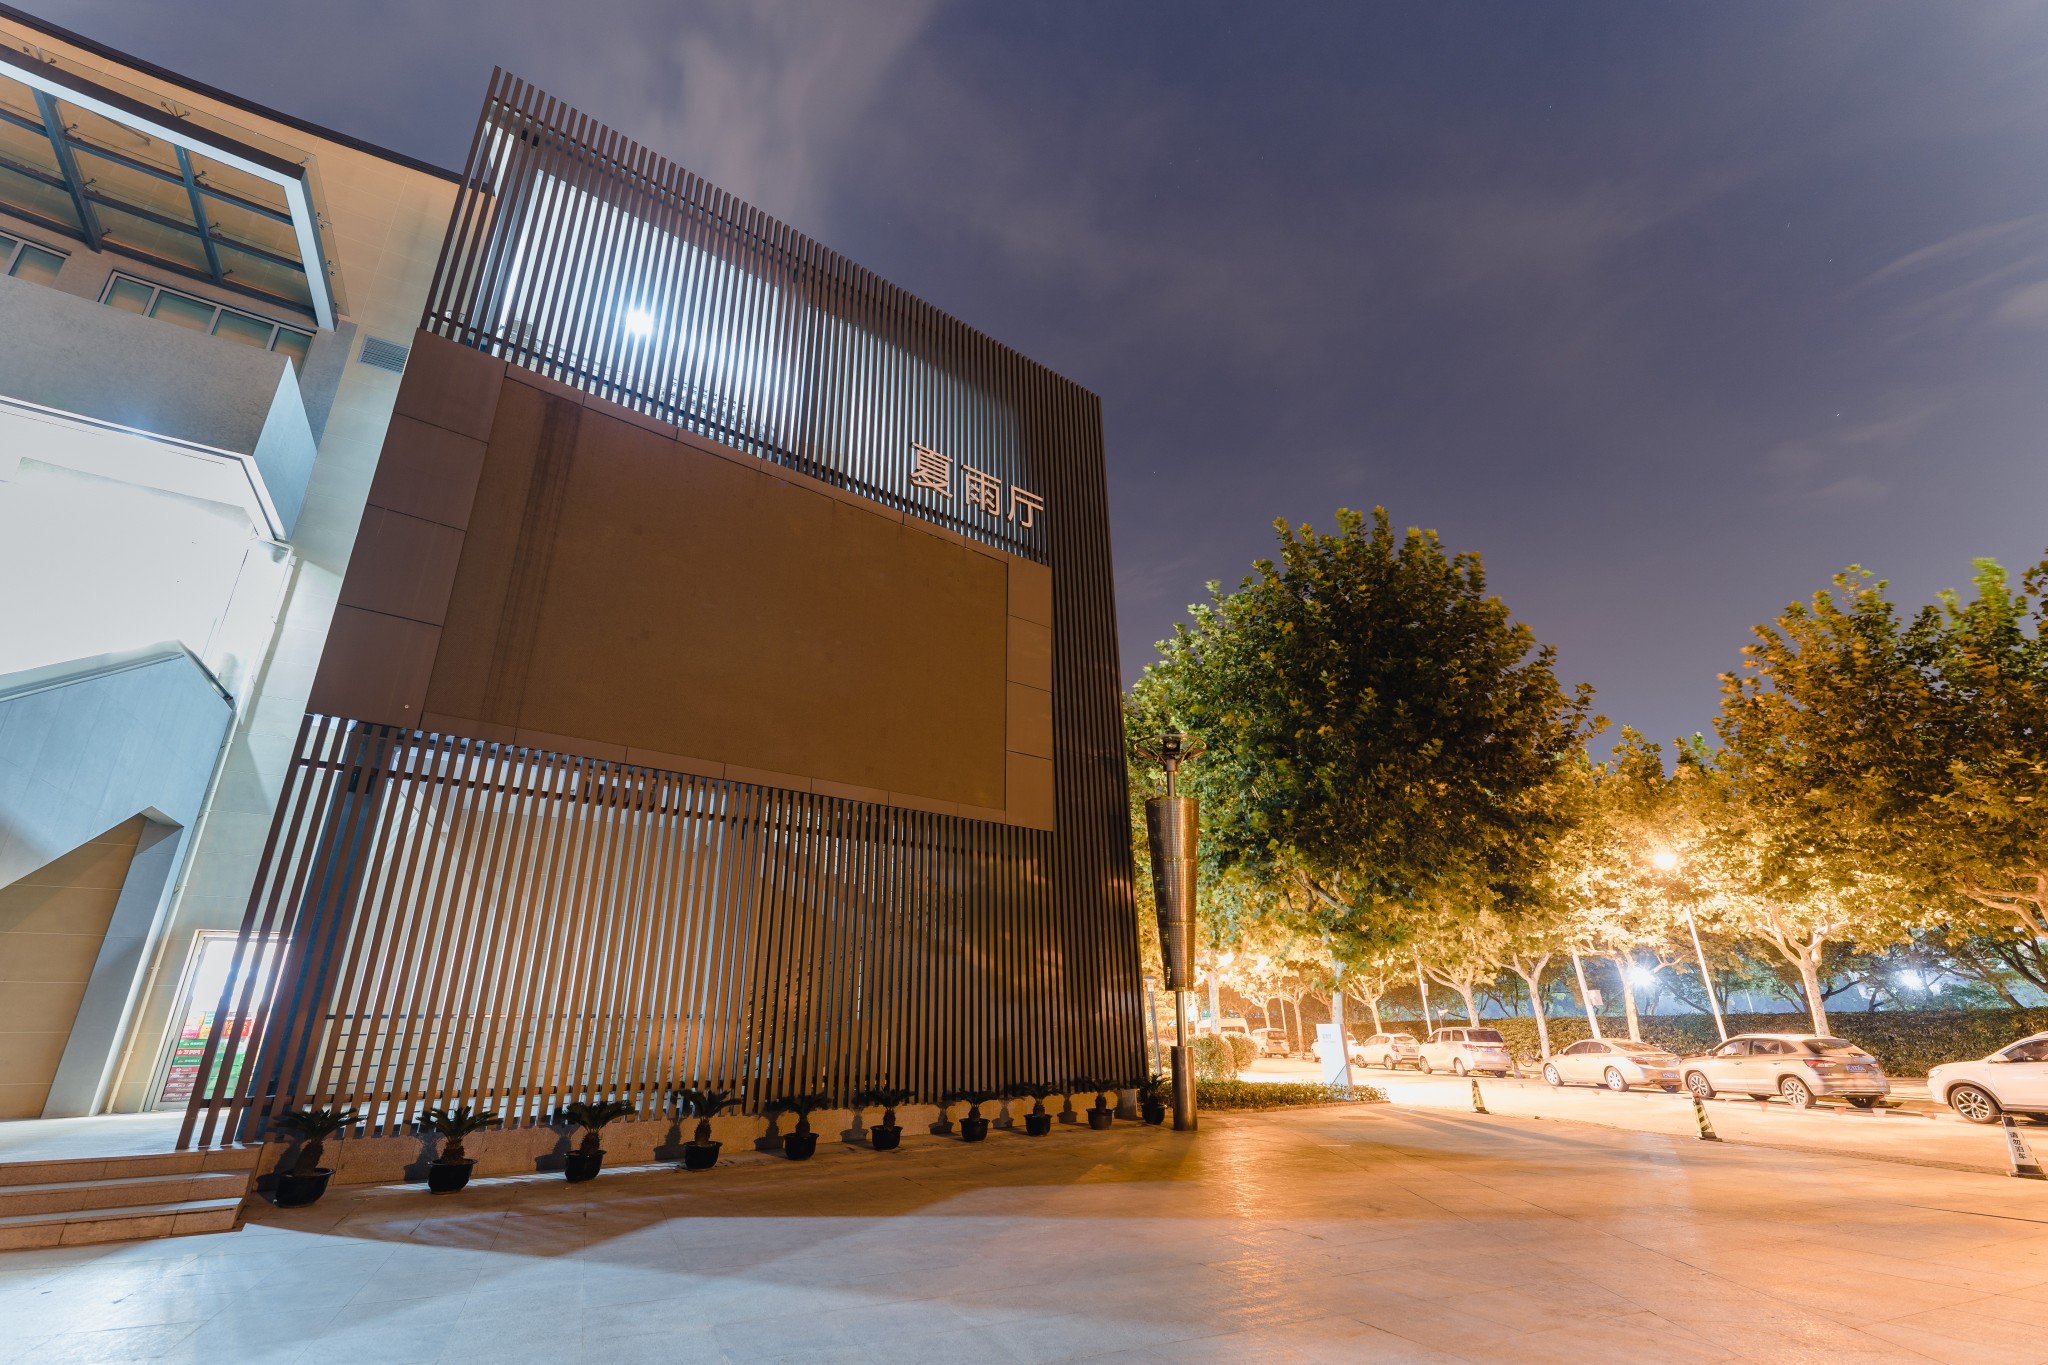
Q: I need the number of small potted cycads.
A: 10